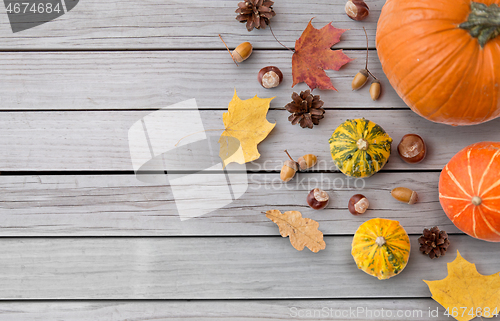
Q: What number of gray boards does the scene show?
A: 6